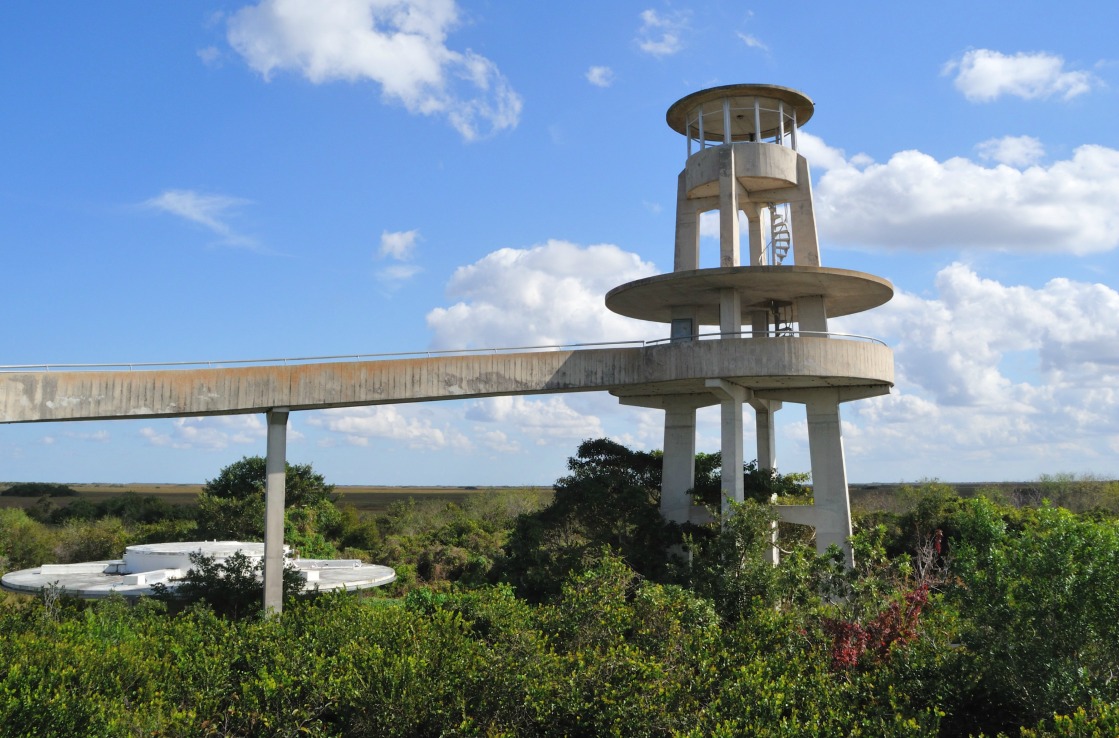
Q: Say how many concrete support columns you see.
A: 5